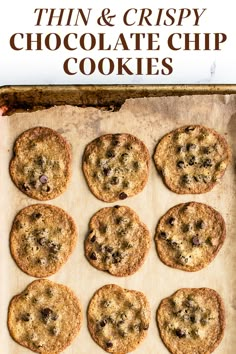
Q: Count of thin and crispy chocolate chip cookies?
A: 9